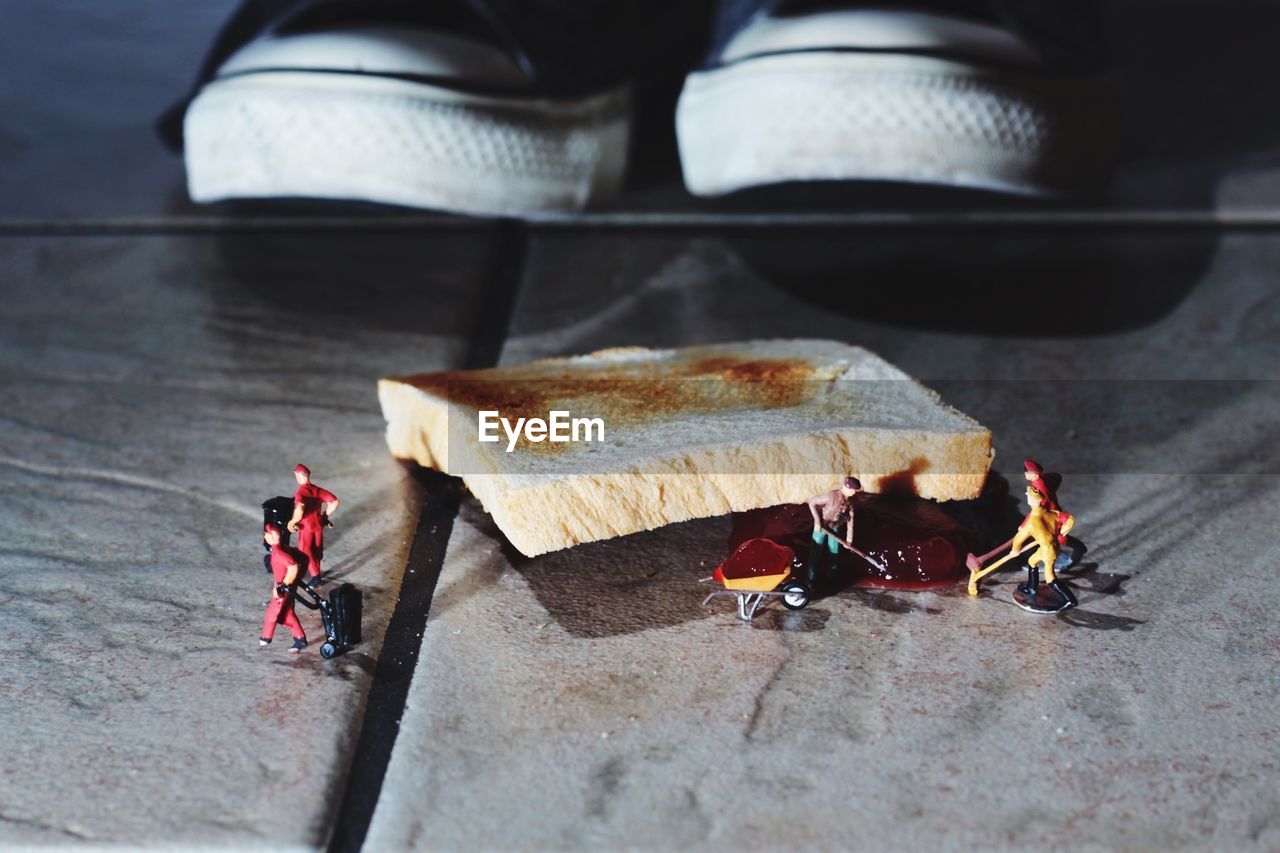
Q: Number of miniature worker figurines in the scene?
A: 5